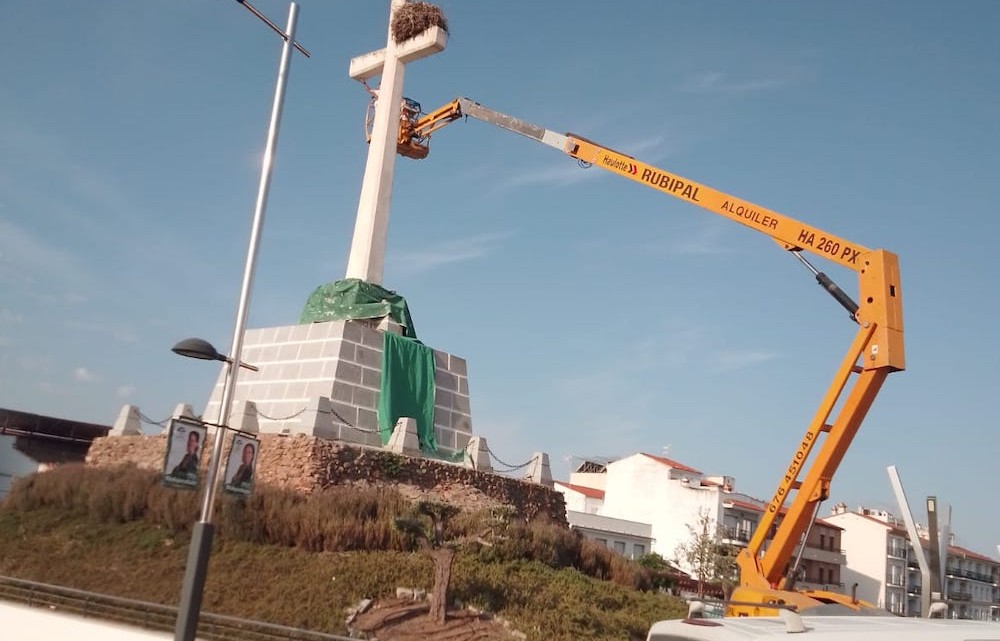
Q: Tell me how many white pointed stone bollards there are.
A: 7